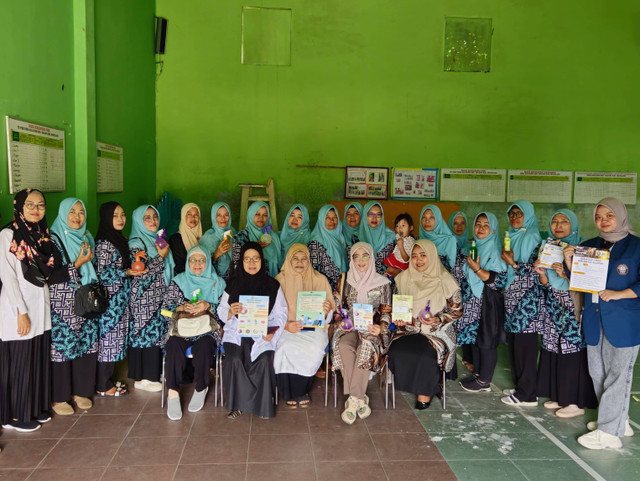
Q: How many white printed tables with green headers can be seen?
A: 5